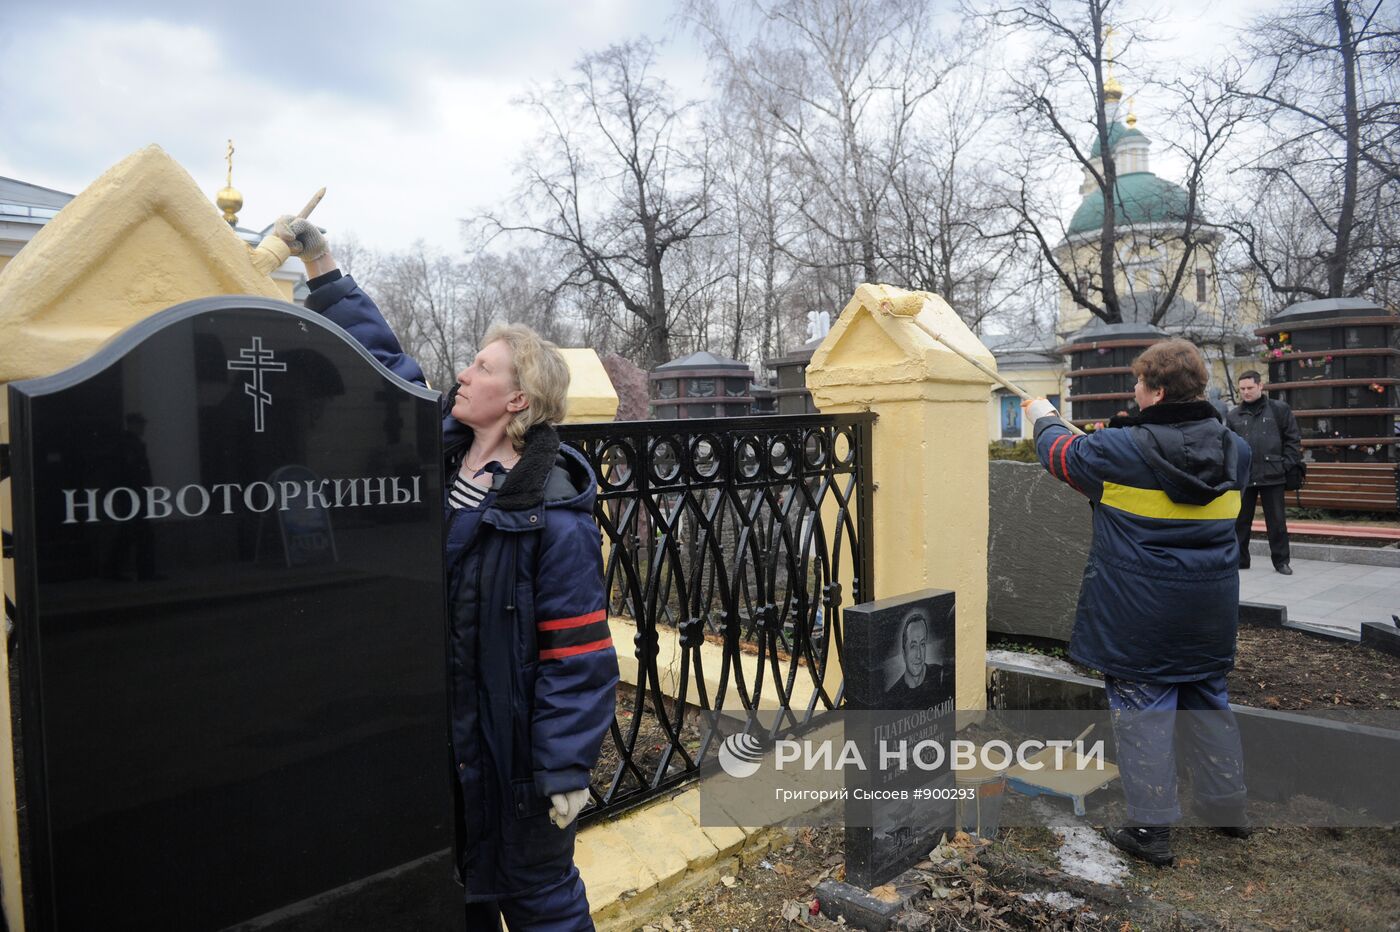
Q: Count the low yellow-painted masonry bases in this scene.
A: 2